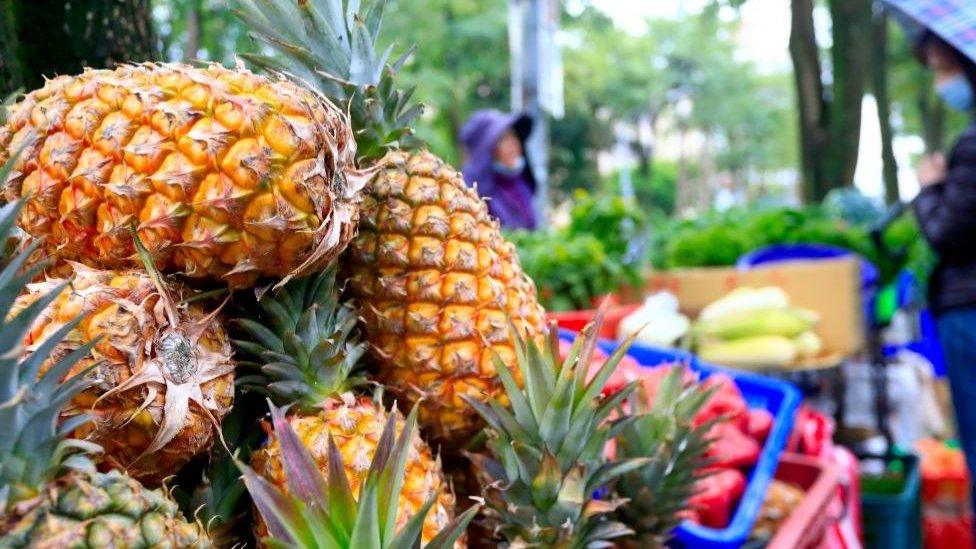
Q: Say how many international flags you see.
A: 0